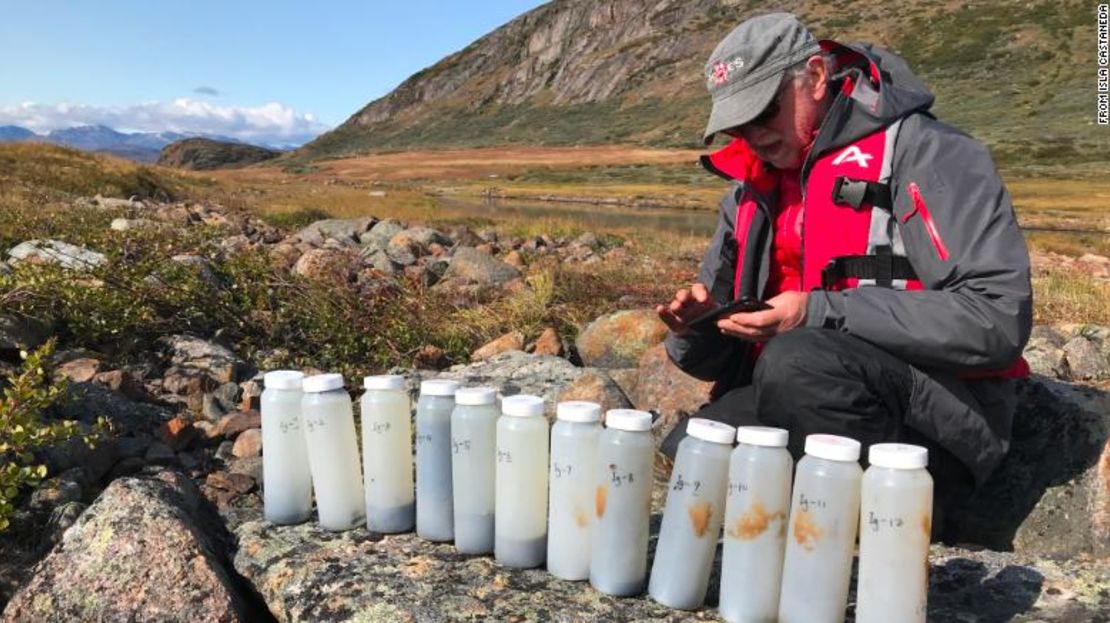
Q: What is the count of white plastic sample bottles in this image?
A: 12